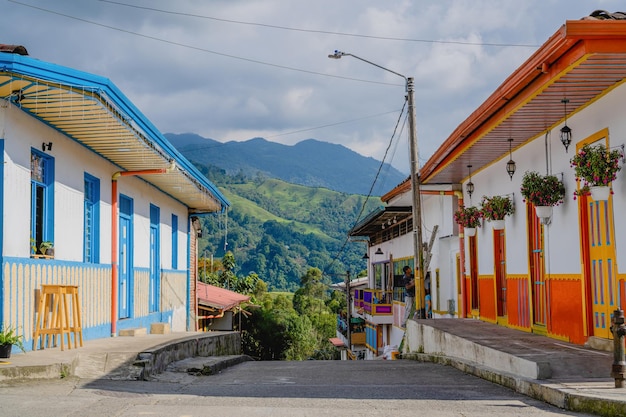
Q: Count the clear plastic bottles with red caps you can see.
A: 0